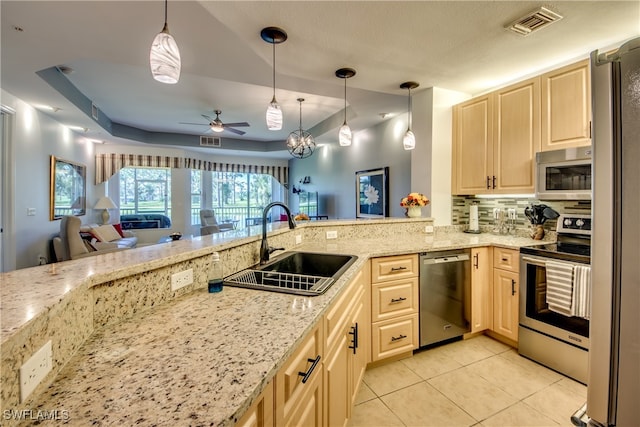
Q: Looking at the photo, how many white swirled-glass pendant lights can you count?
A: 4